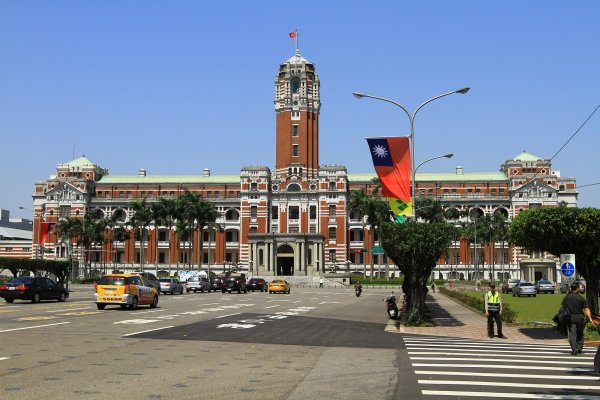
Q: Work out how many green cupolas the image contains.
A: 2